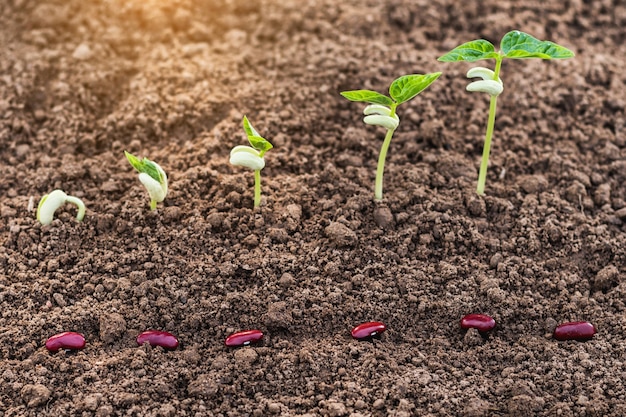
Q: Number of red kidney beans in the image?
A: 6